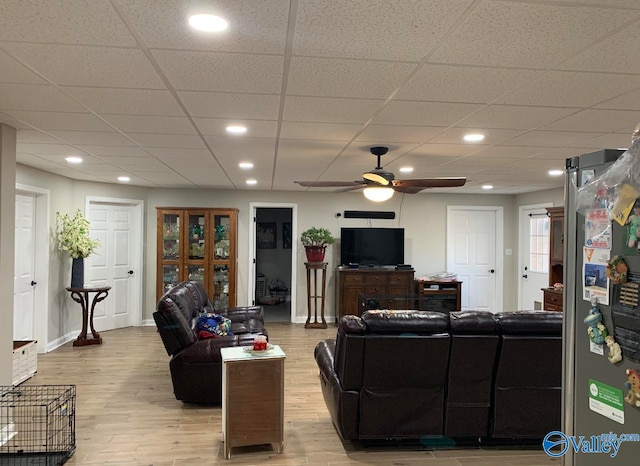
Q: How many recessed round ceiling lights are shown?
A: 10